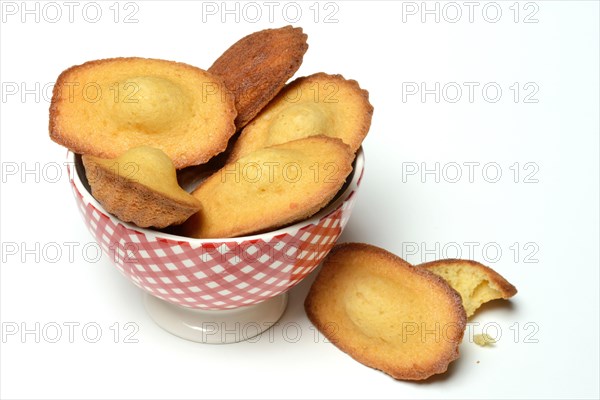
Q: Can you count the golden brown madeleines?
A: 7